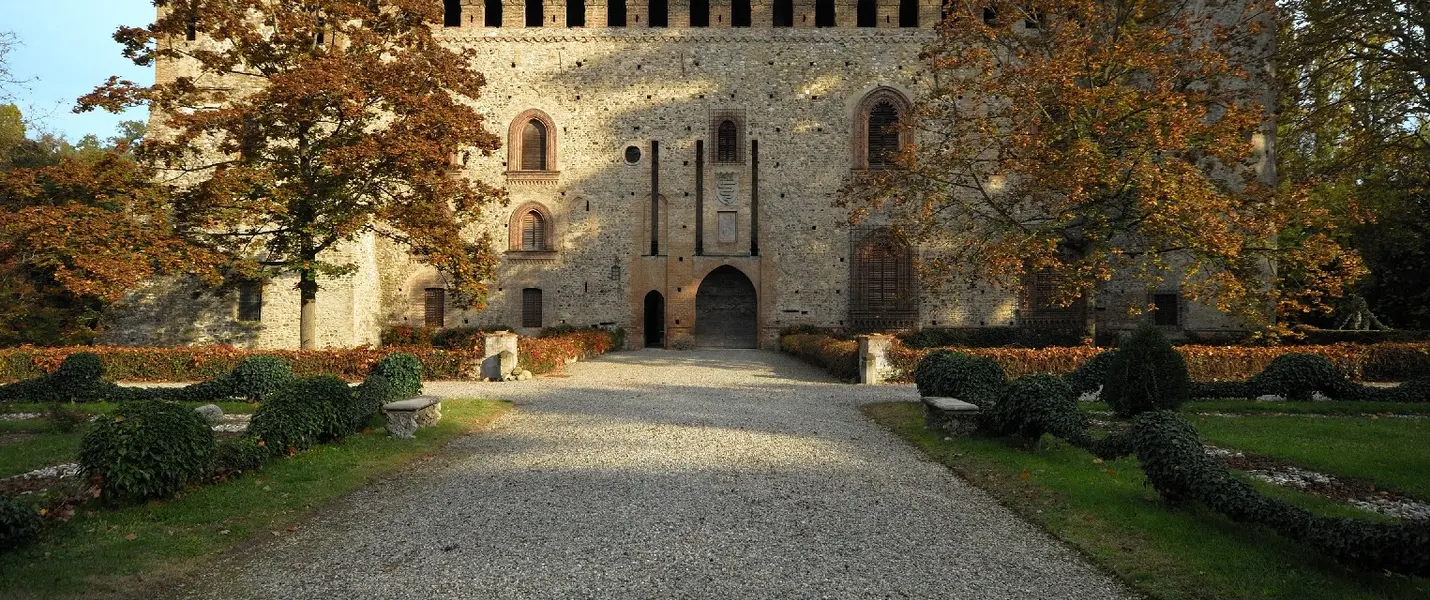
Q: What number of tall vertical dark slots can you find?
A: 3